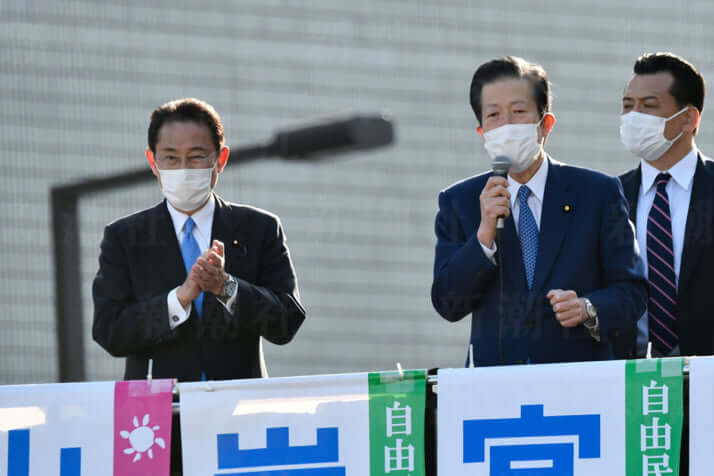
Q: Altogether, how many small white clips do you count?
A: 4